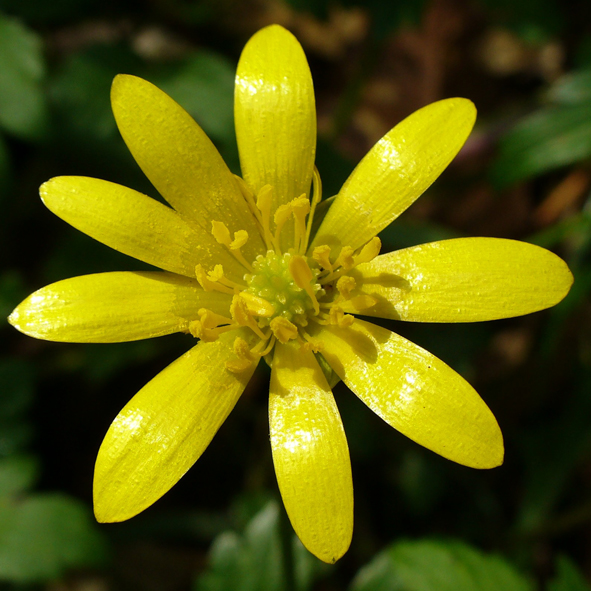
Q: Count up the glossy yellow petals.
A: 9